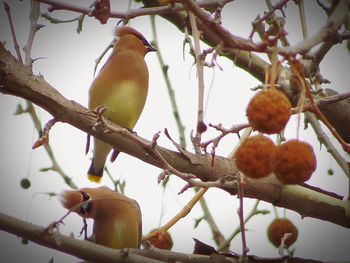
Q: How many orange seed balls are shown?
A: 5